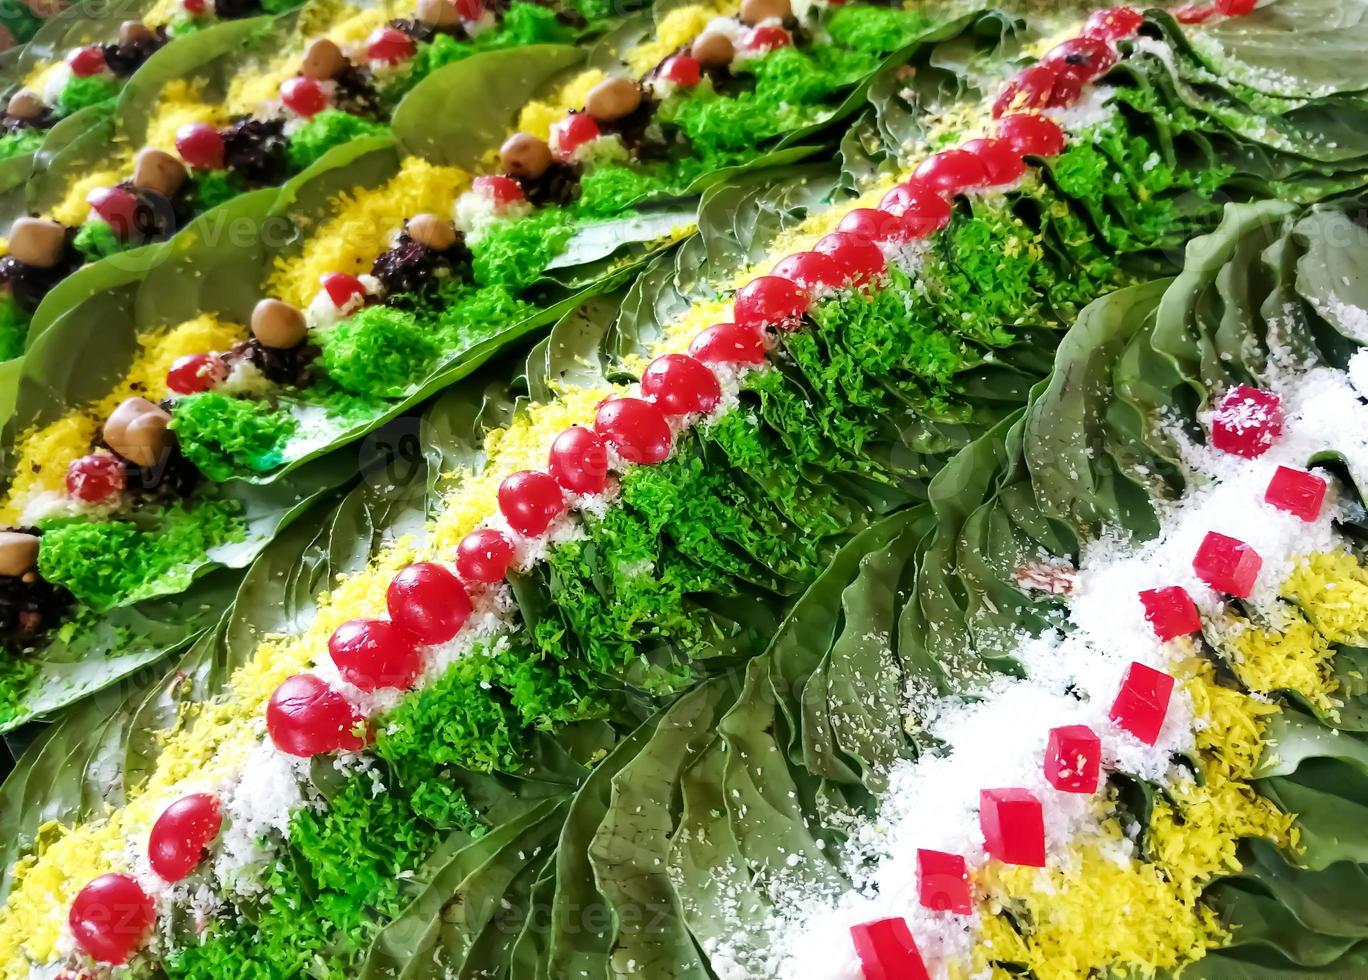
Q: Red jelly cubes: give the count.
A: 9